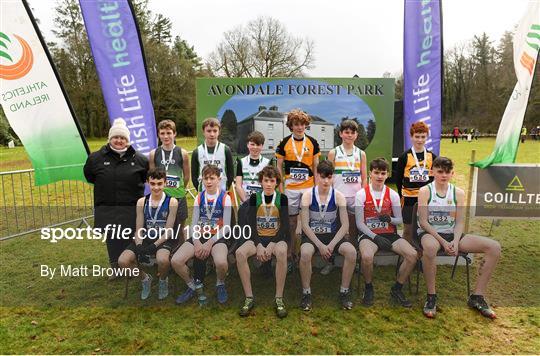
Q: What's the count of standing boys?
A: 6